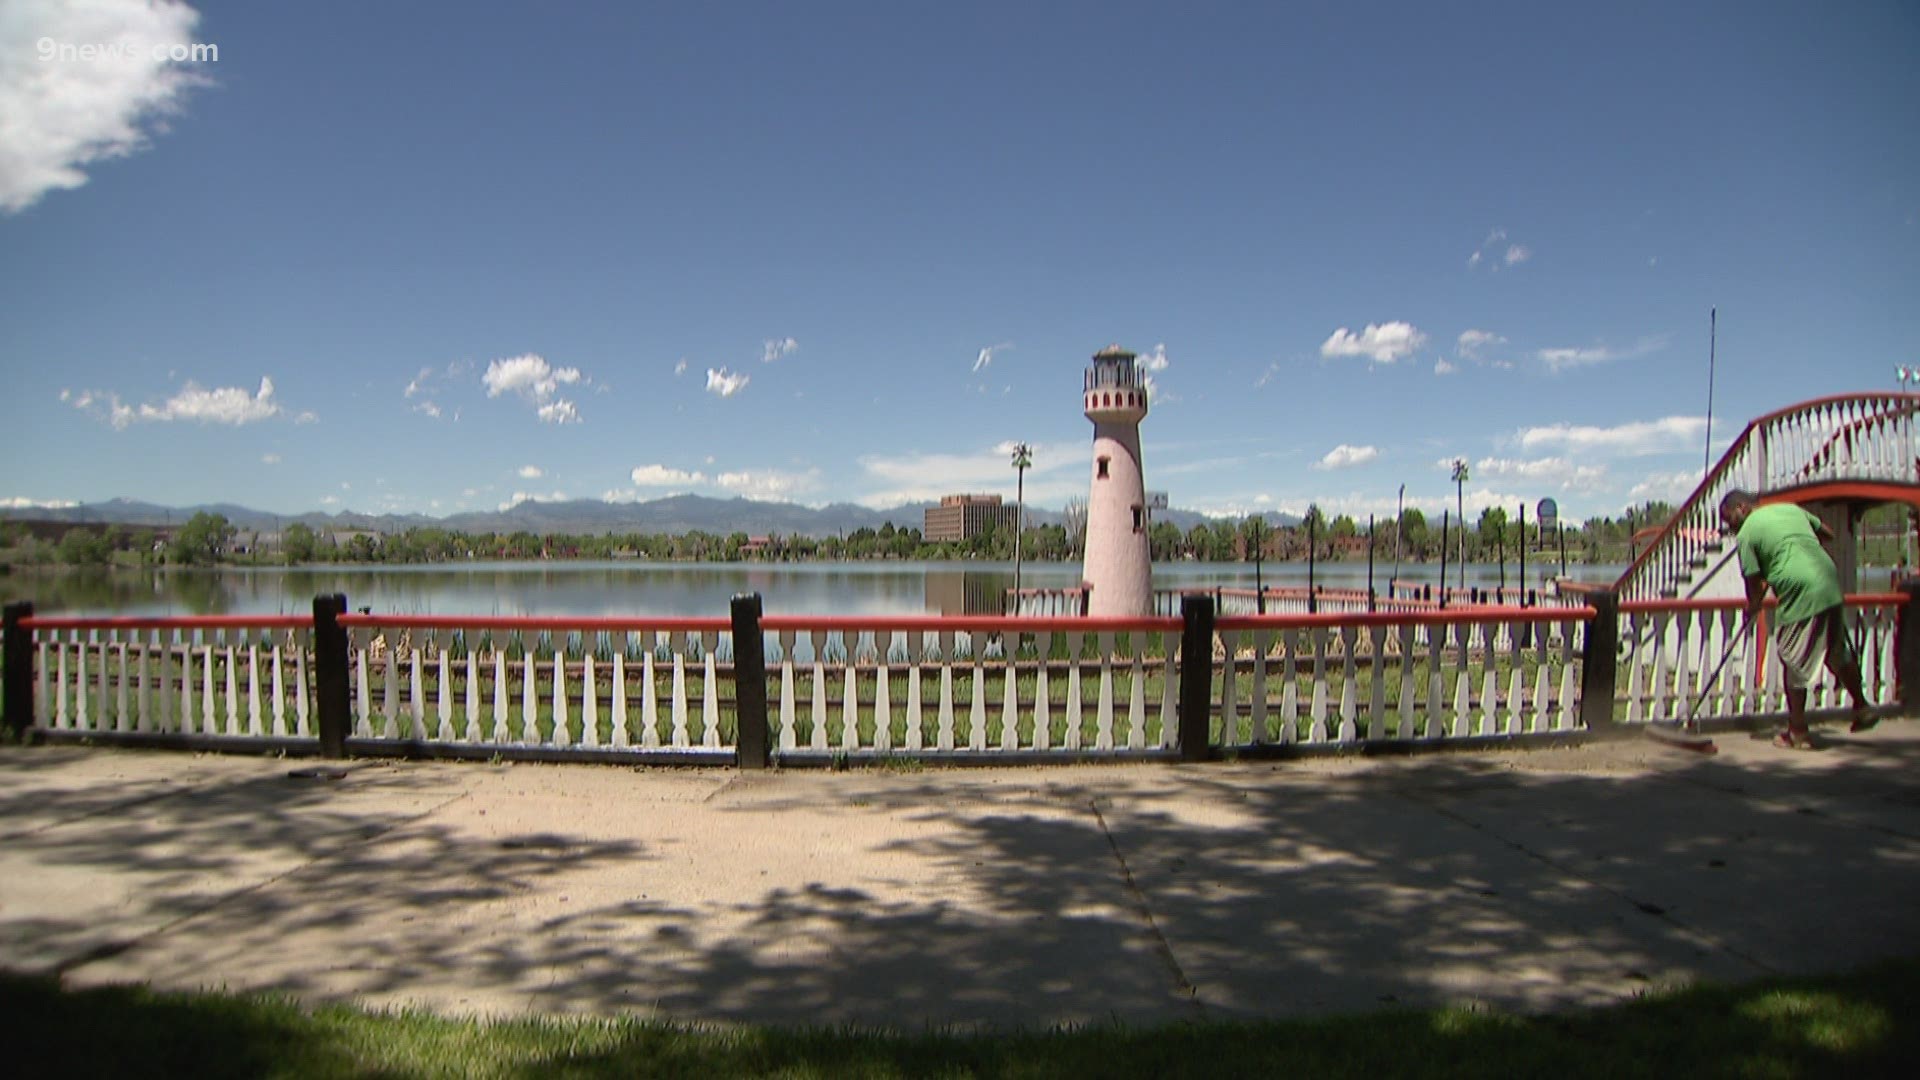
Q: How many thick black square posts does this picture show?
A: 6